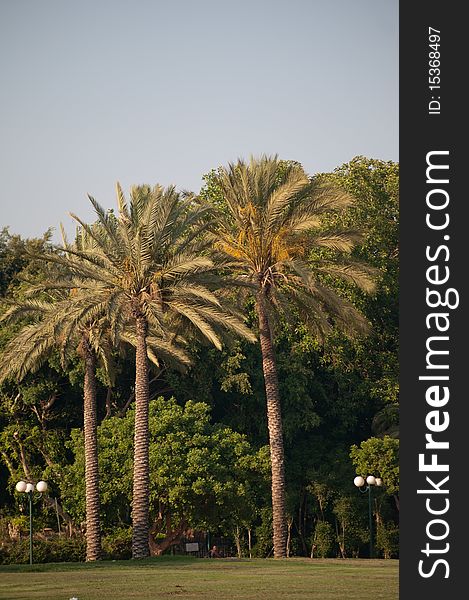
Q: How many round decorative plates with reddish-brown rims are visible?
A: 0